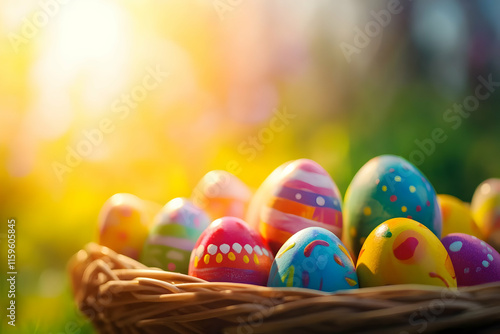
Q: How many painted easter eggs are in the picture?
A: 11